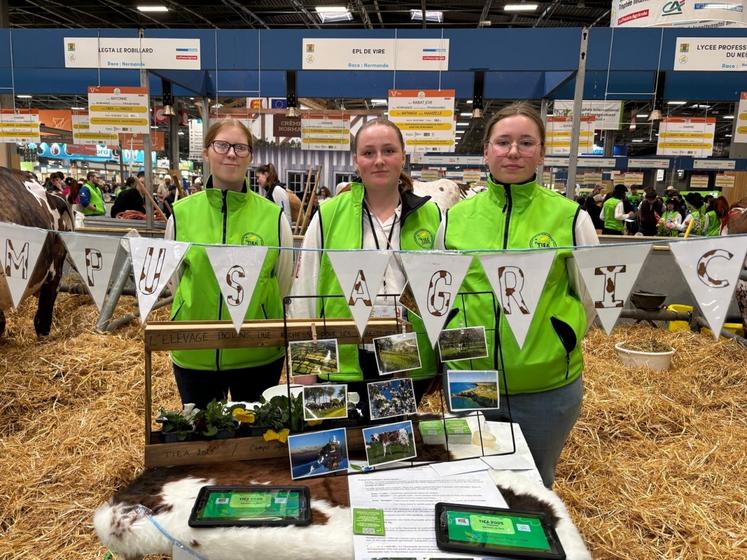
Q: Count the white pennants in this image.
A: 9